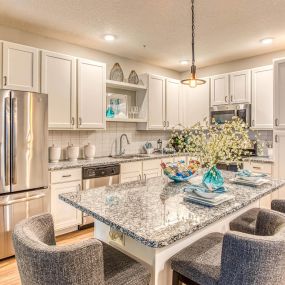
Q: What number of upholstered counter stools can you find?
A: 3